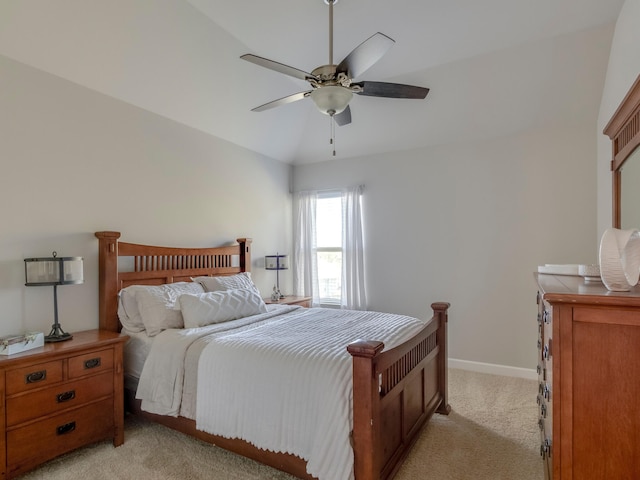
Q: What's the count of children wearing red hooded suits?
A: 0